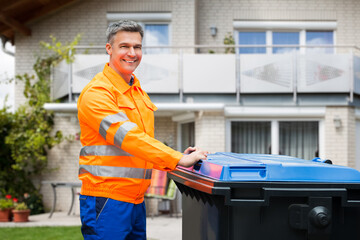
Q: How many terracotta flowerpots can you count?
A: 2